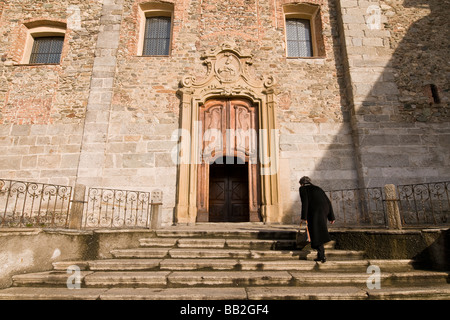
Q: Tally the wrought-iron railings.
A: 4